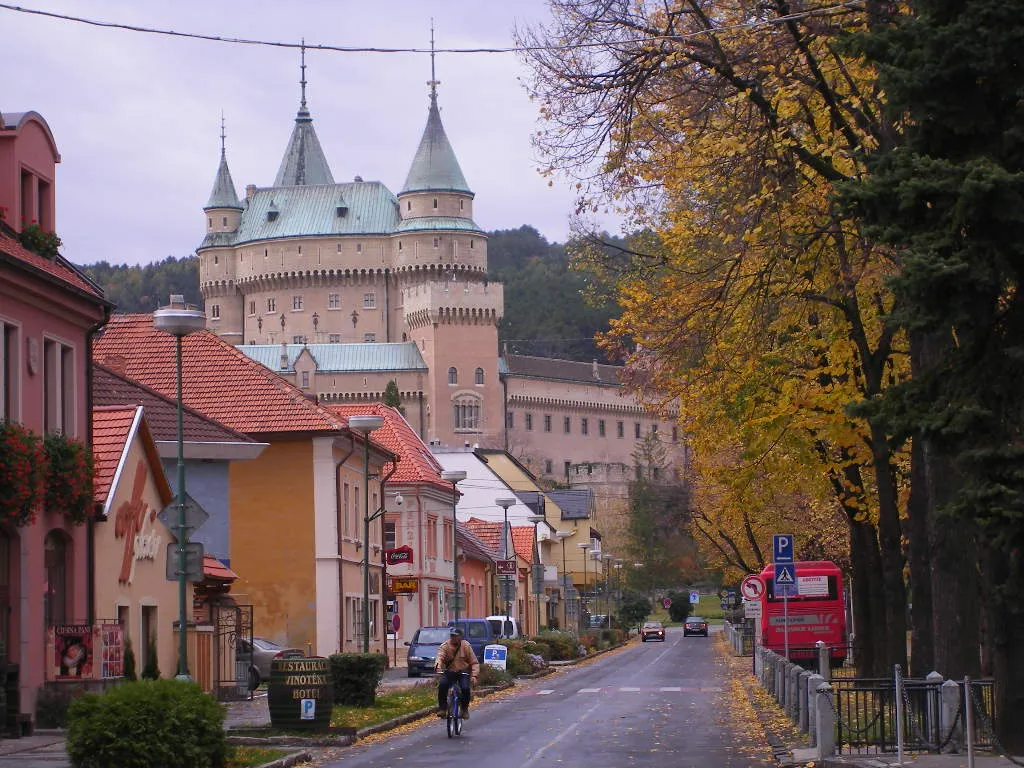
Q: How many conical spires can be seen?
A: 3